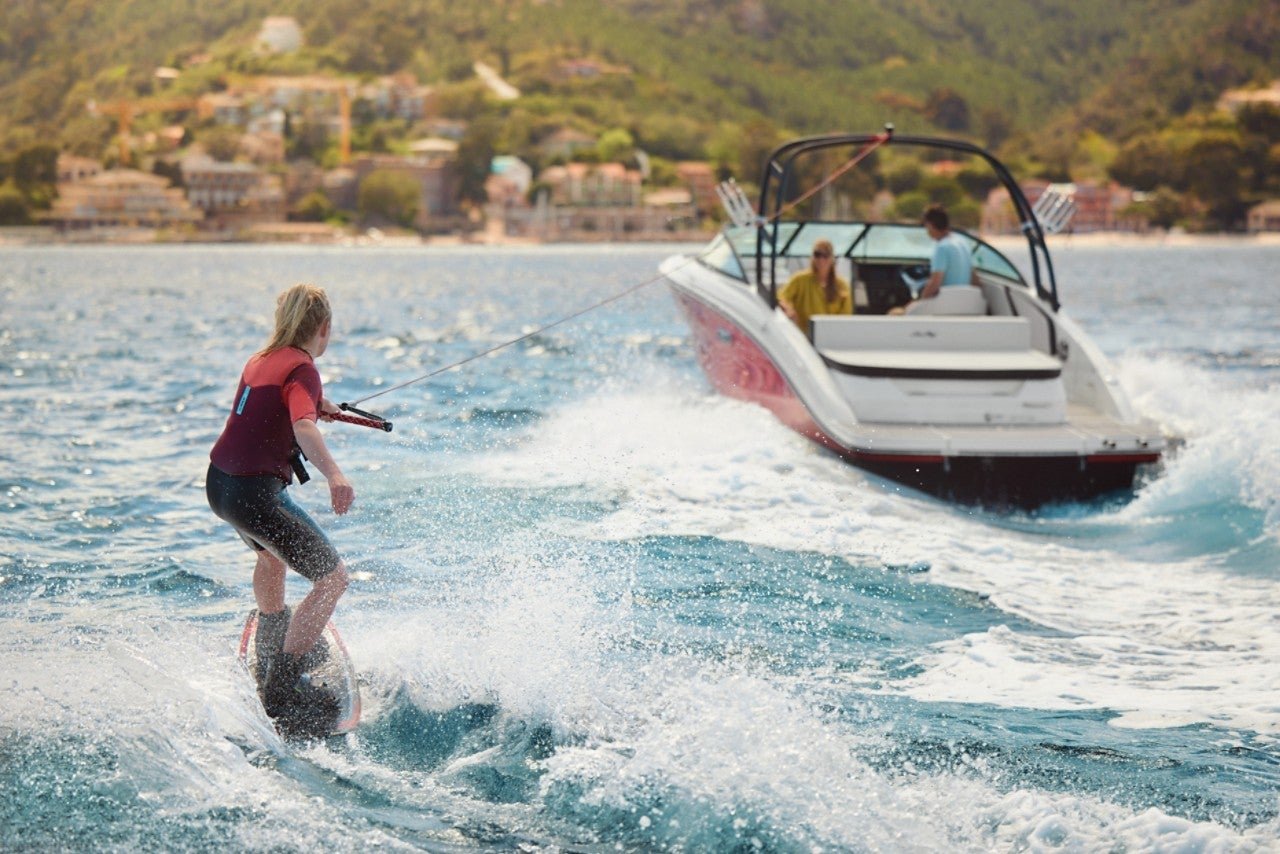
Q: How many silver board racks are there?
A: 2